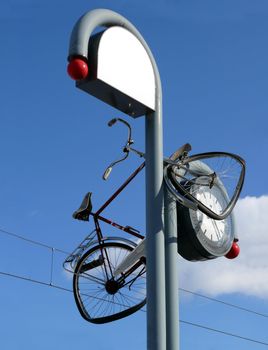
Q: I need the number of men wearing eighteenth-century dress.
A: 0